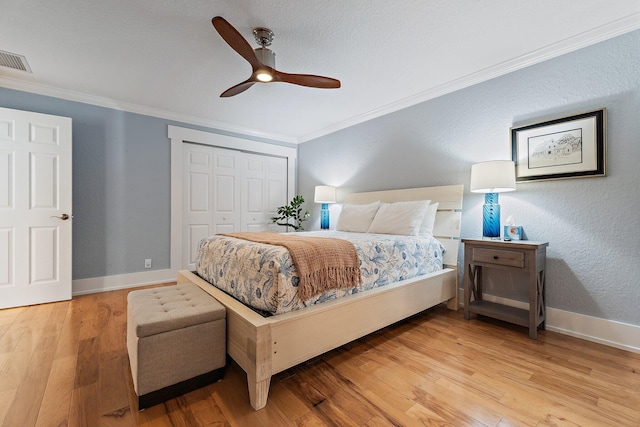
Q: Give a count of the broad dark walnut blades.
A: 3